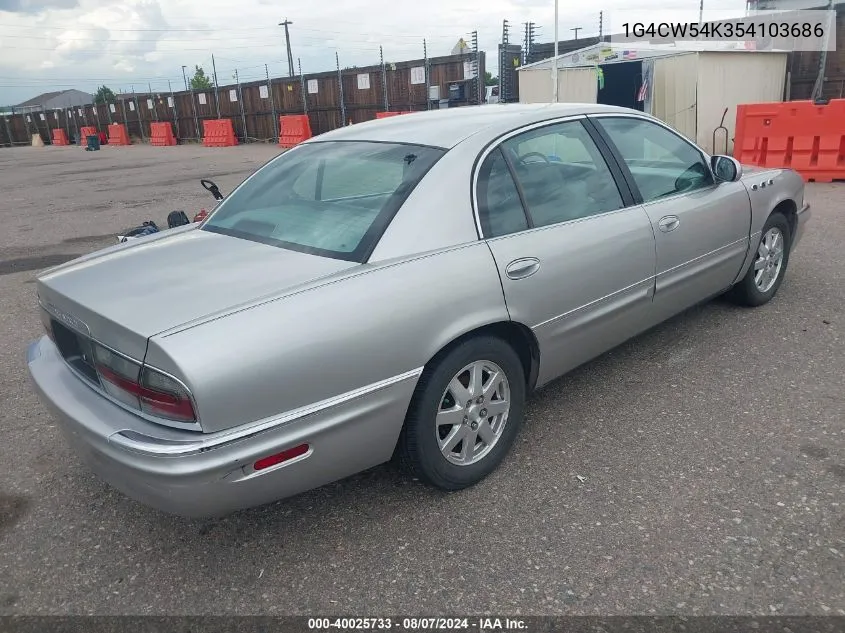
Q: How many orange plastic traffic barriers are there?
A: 8